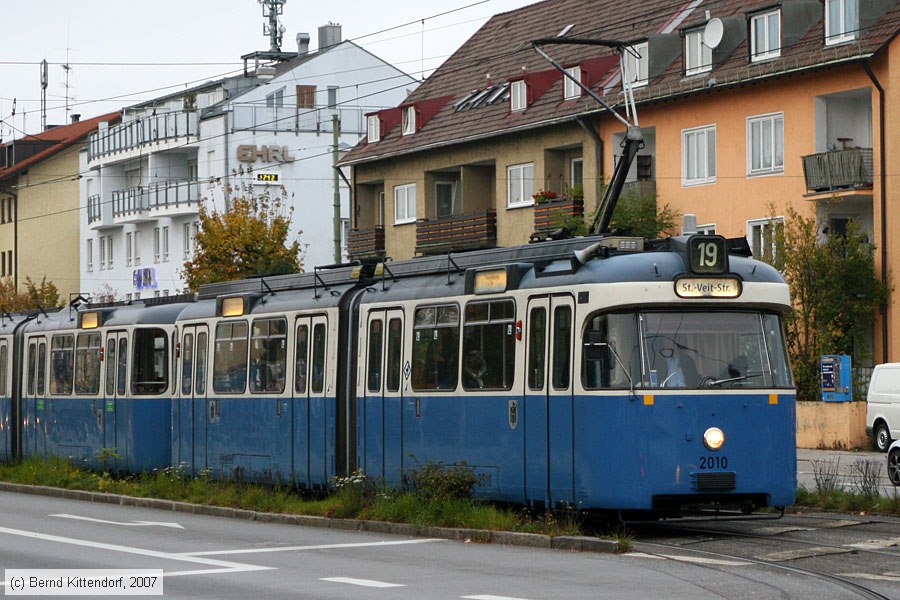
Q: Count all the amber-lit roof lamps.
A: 3